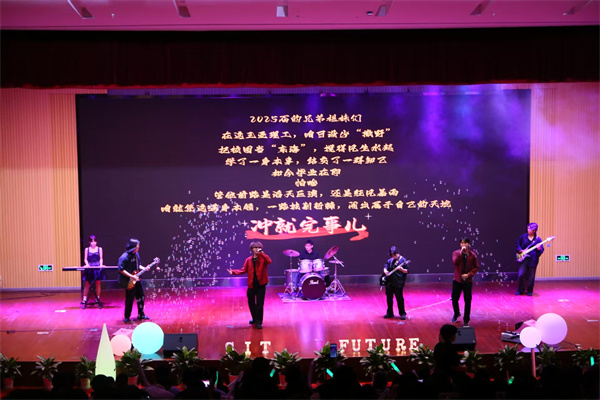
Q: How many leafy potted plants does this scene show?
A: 14